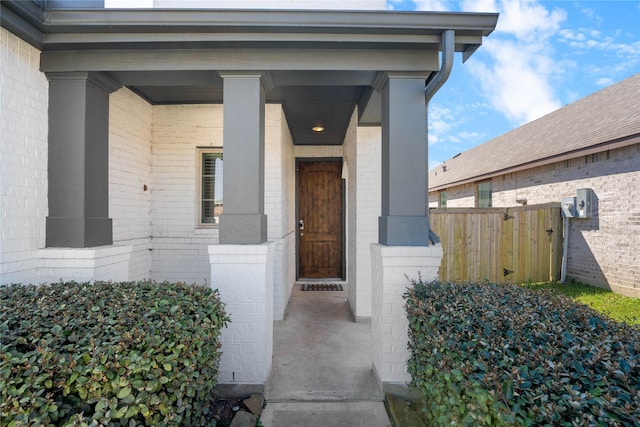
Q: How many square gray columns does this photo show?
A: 3